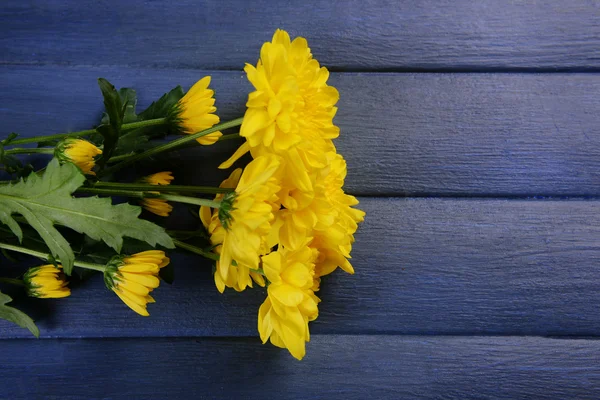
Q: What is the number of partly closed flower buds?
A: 5